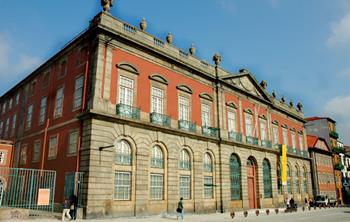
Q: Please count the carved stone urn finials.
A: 10